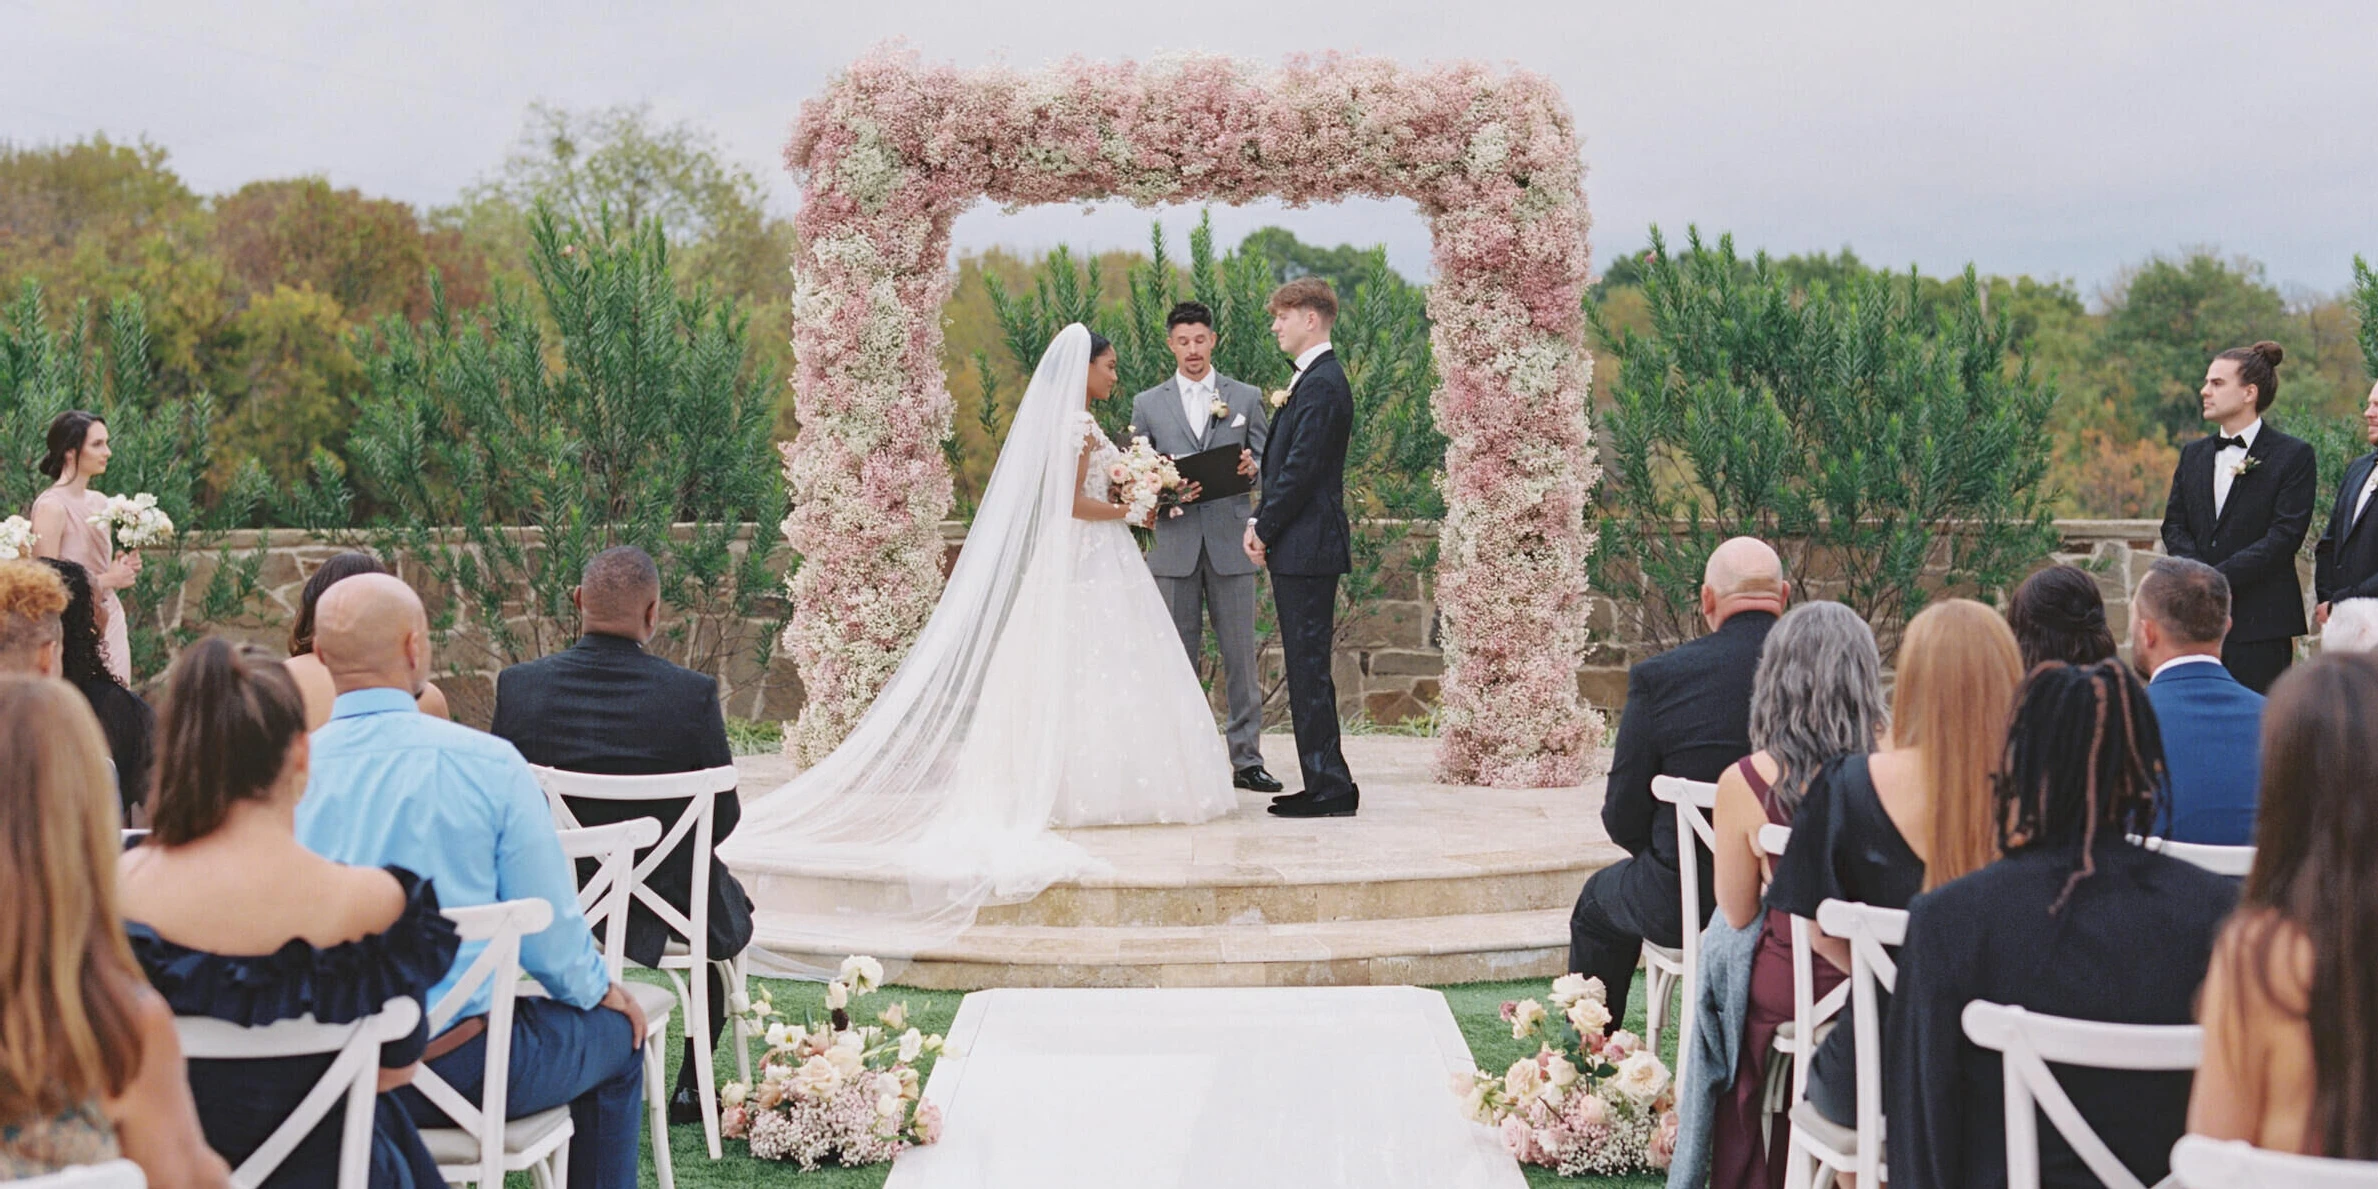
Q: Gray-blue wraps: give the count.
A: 1